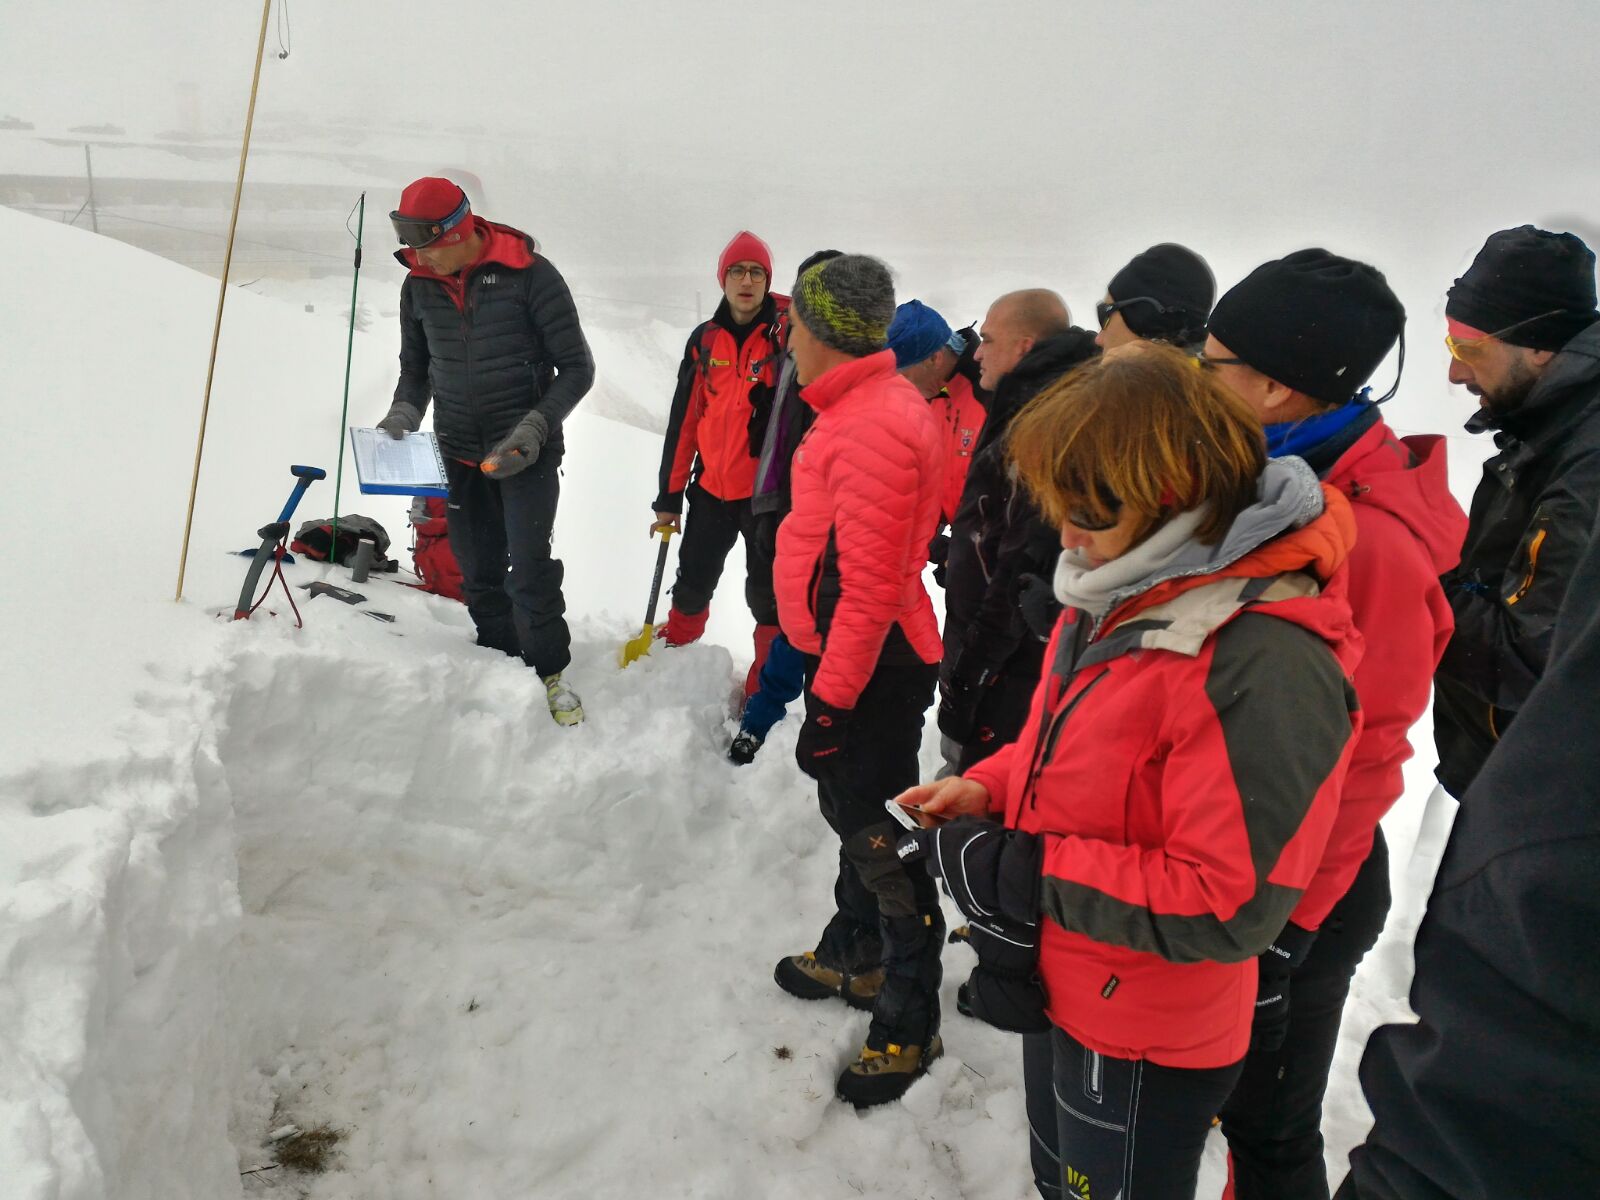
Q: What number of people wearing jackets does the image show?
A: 11